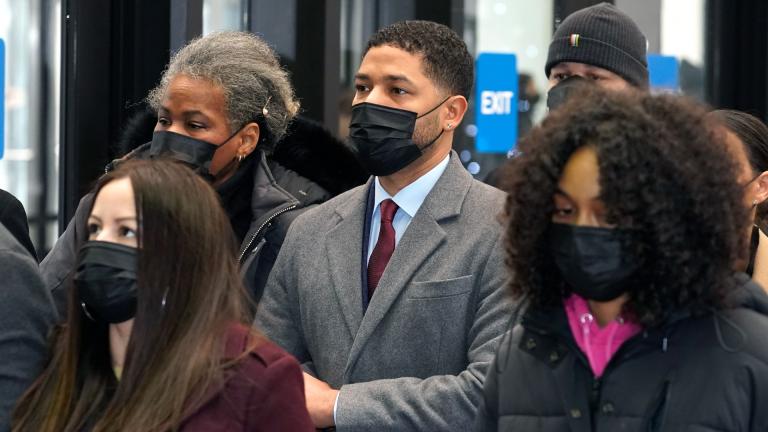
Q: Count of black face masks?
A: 5